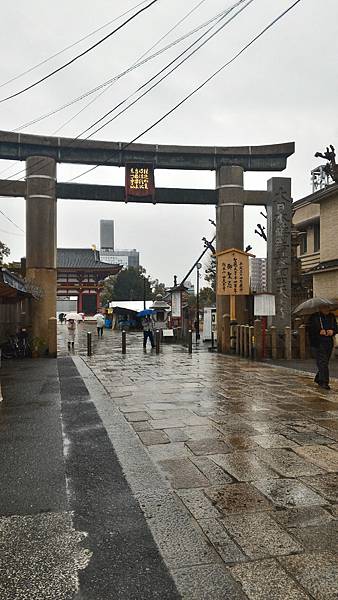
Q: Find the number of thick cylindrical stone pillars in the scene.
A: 2